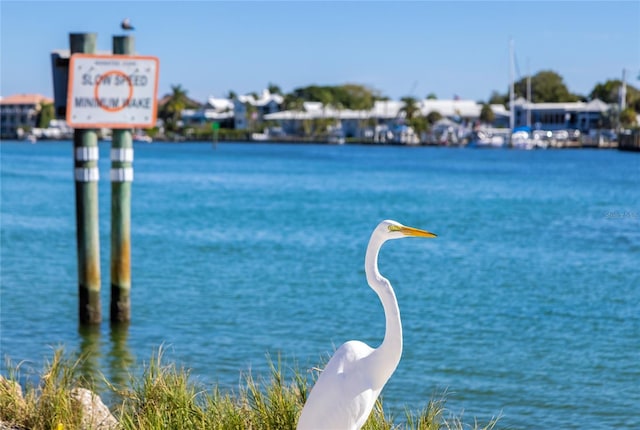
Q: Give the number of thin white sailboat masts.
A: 2